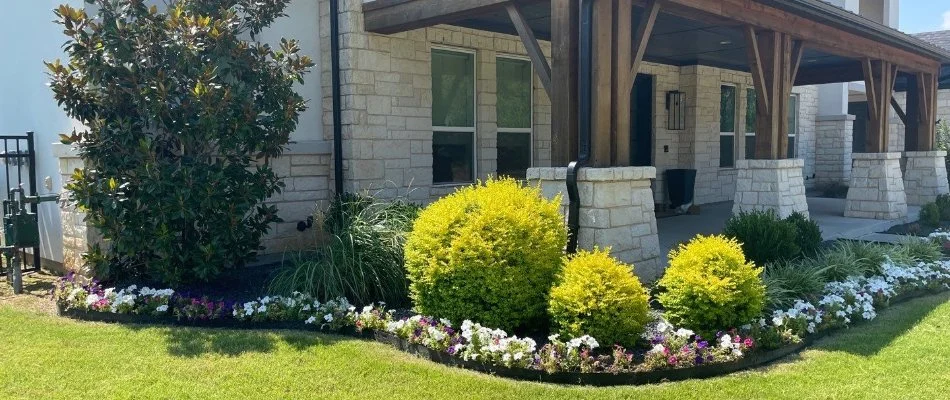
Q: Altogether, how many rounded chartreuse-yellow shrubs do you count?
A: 3